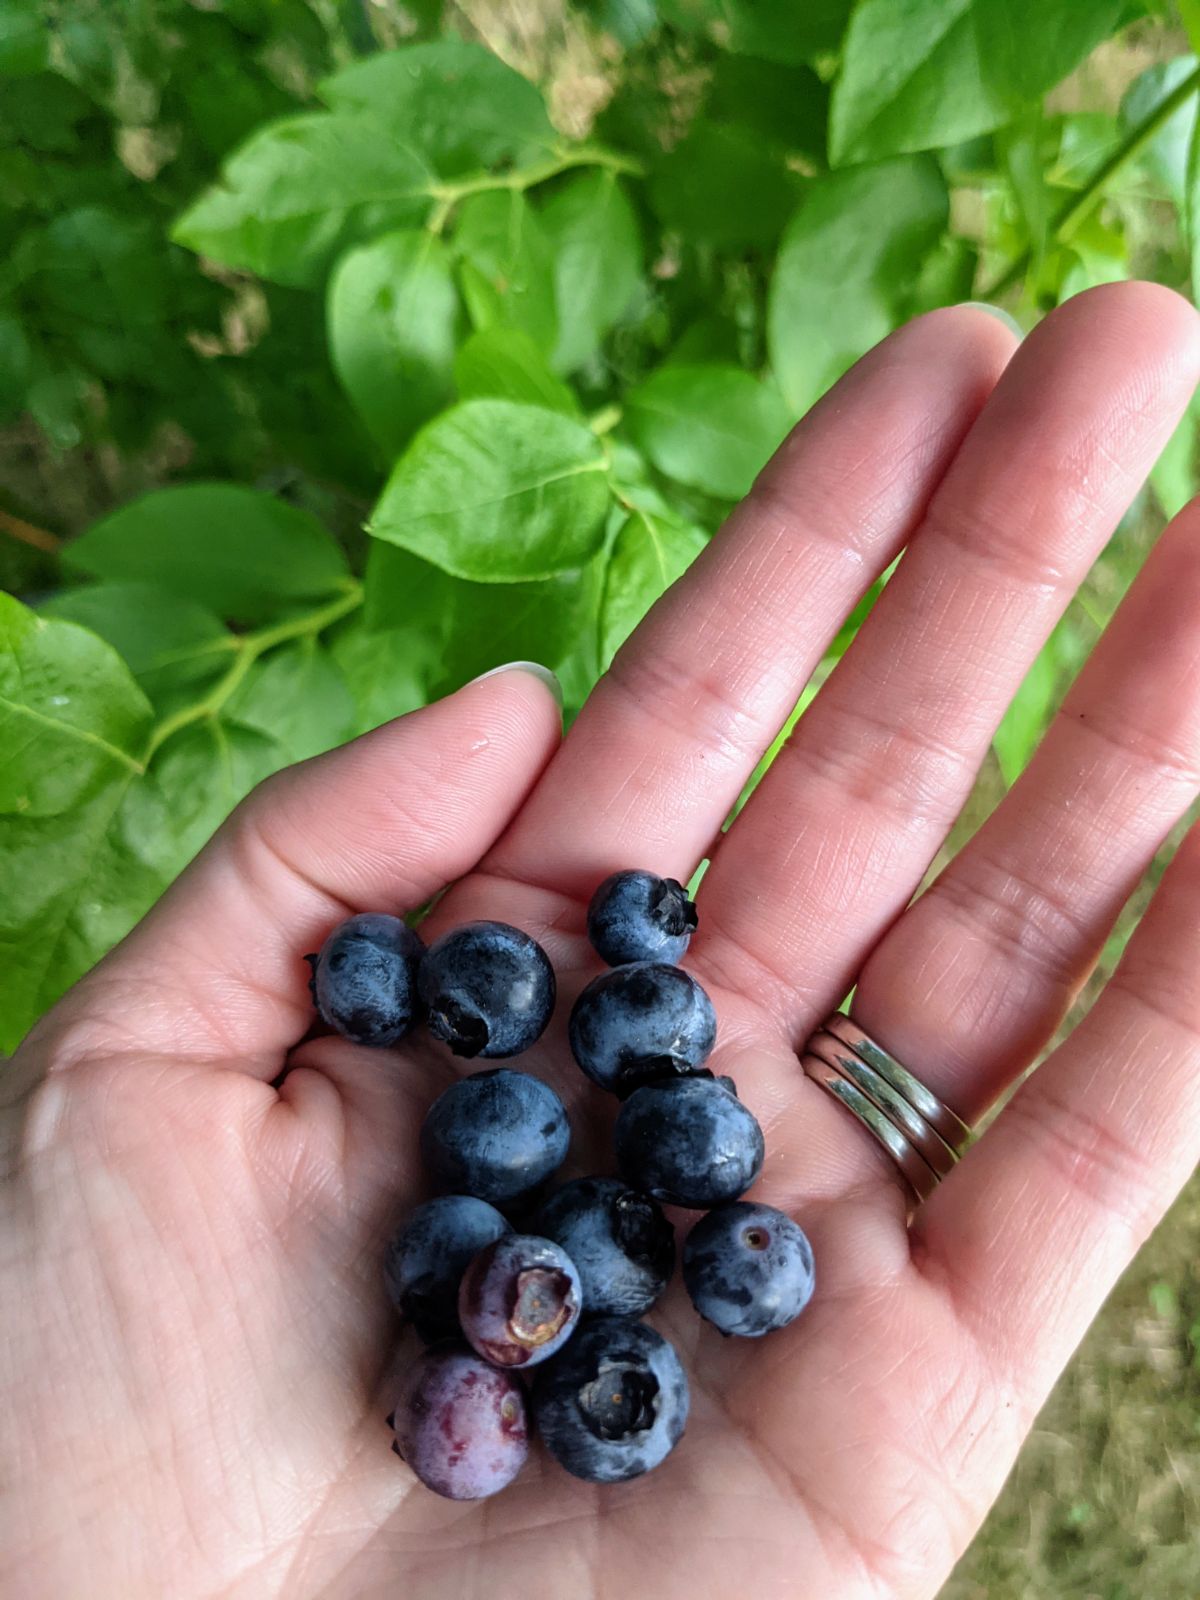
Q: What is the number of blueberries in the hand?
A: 12